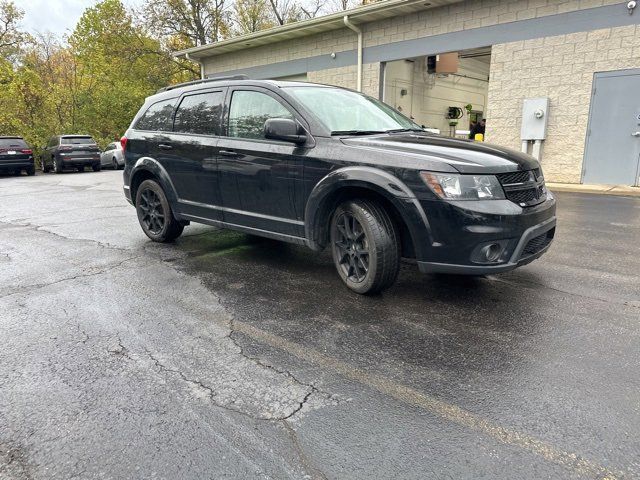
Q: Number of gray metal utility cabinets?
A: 1